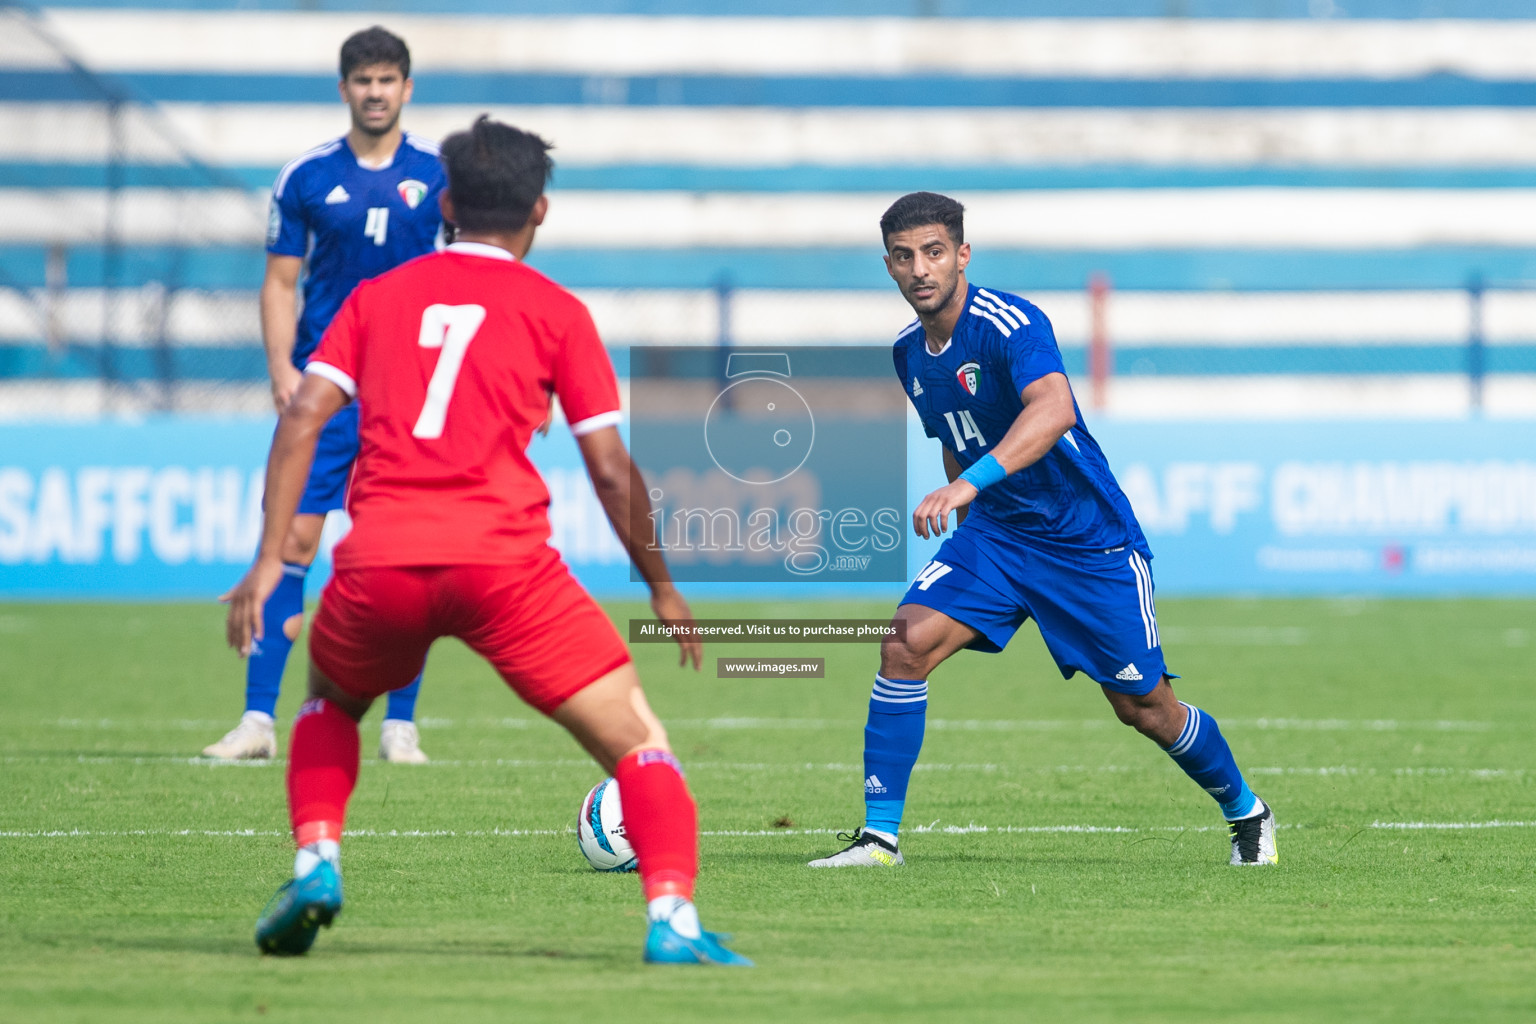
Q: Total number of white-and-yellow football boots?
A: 2